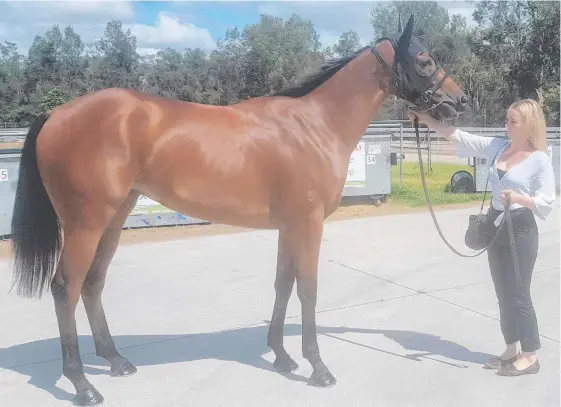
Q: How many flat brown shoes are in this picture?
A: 2